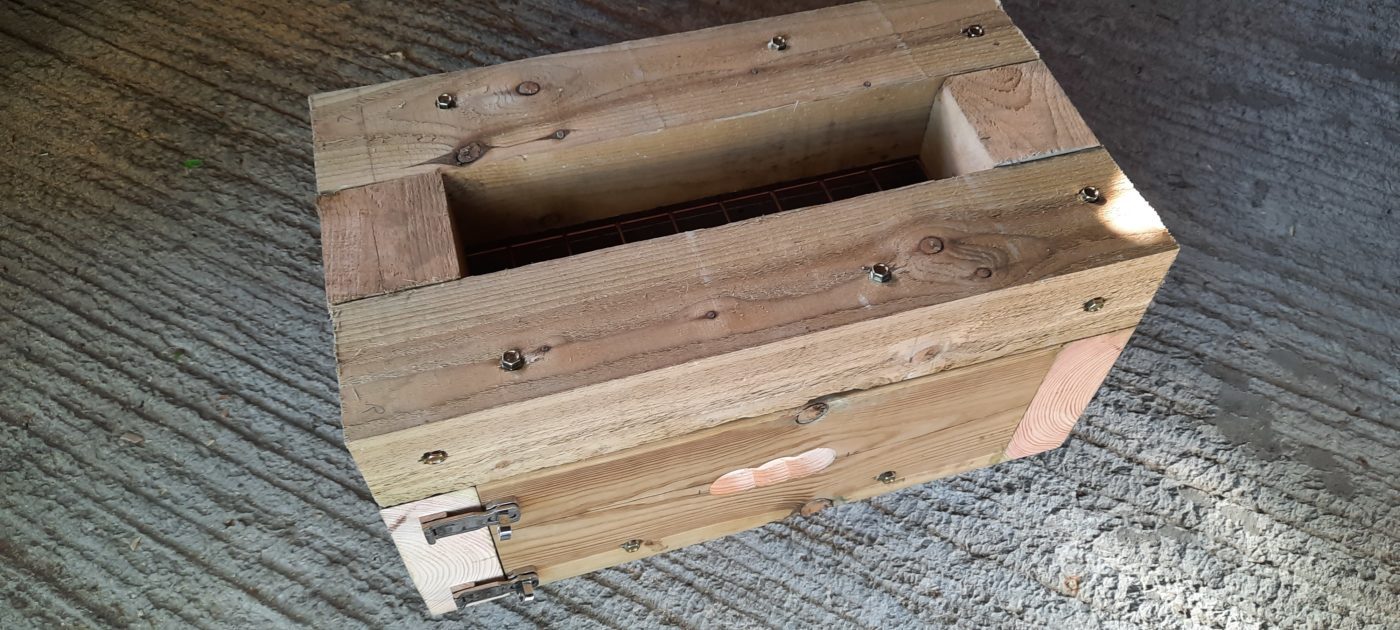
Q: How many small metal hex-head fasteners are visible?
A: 10